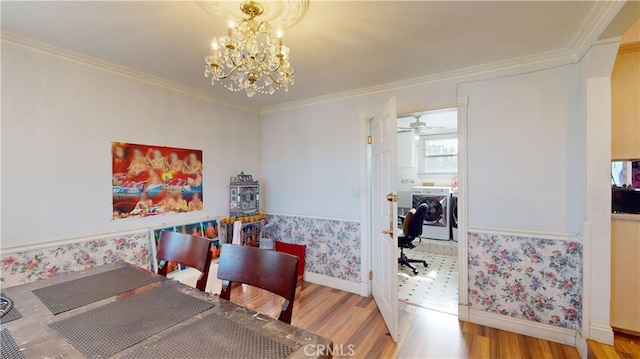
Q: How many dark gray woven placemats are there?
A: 5